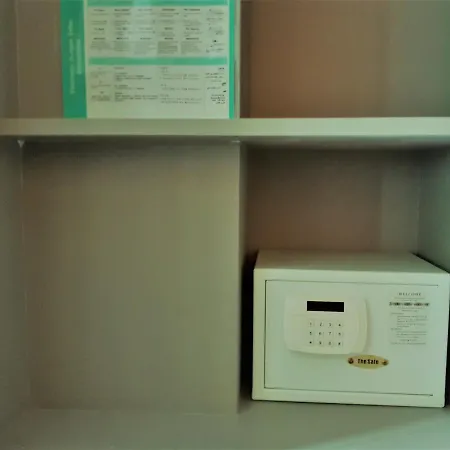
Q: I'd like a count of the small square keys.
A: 12